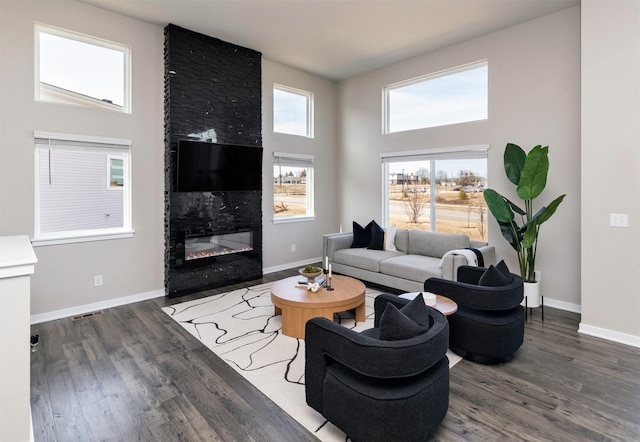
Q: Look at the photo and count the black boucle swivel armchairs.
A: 2